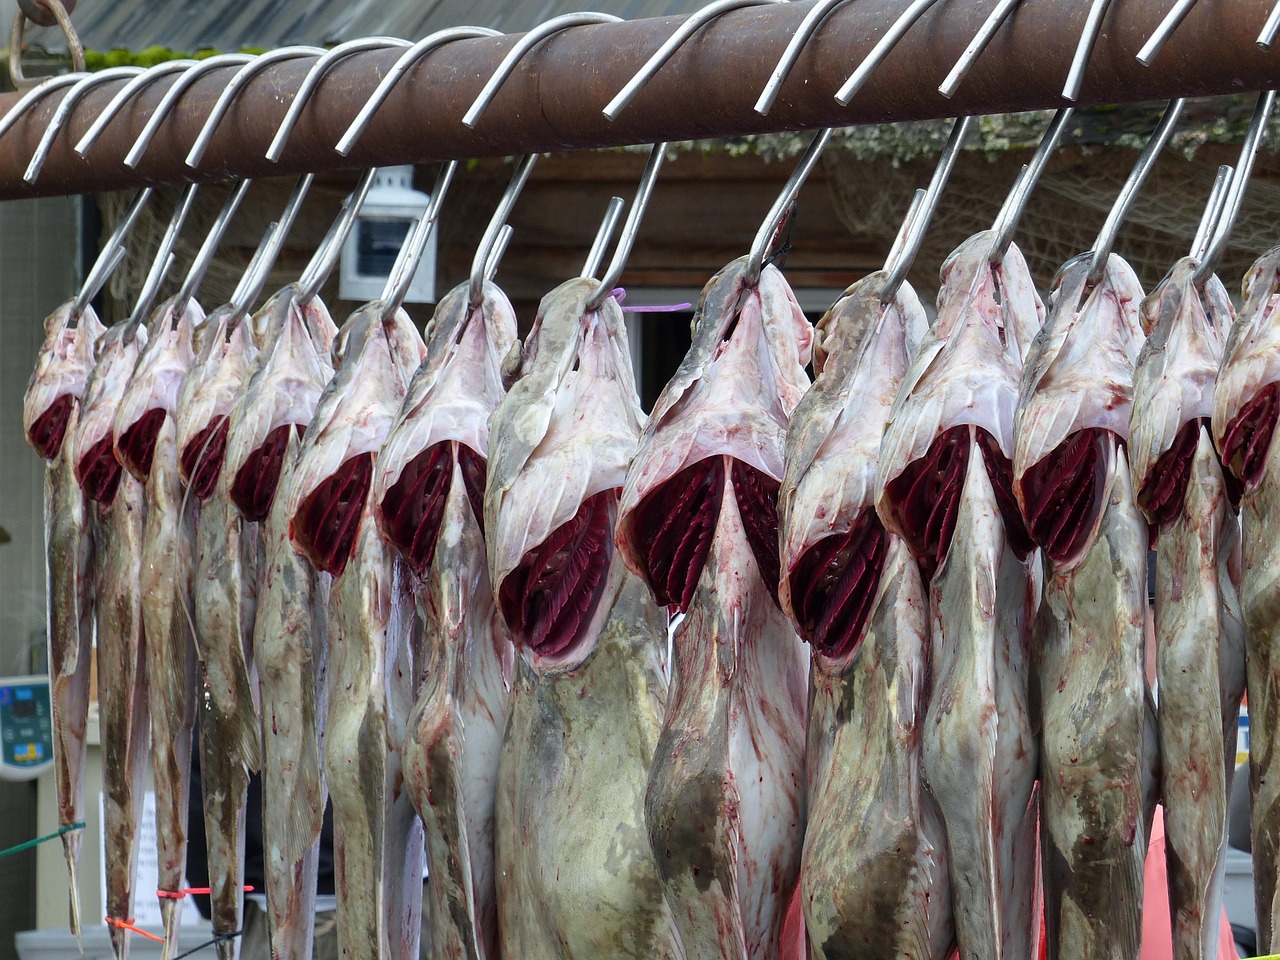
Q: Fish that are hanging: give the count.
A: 14